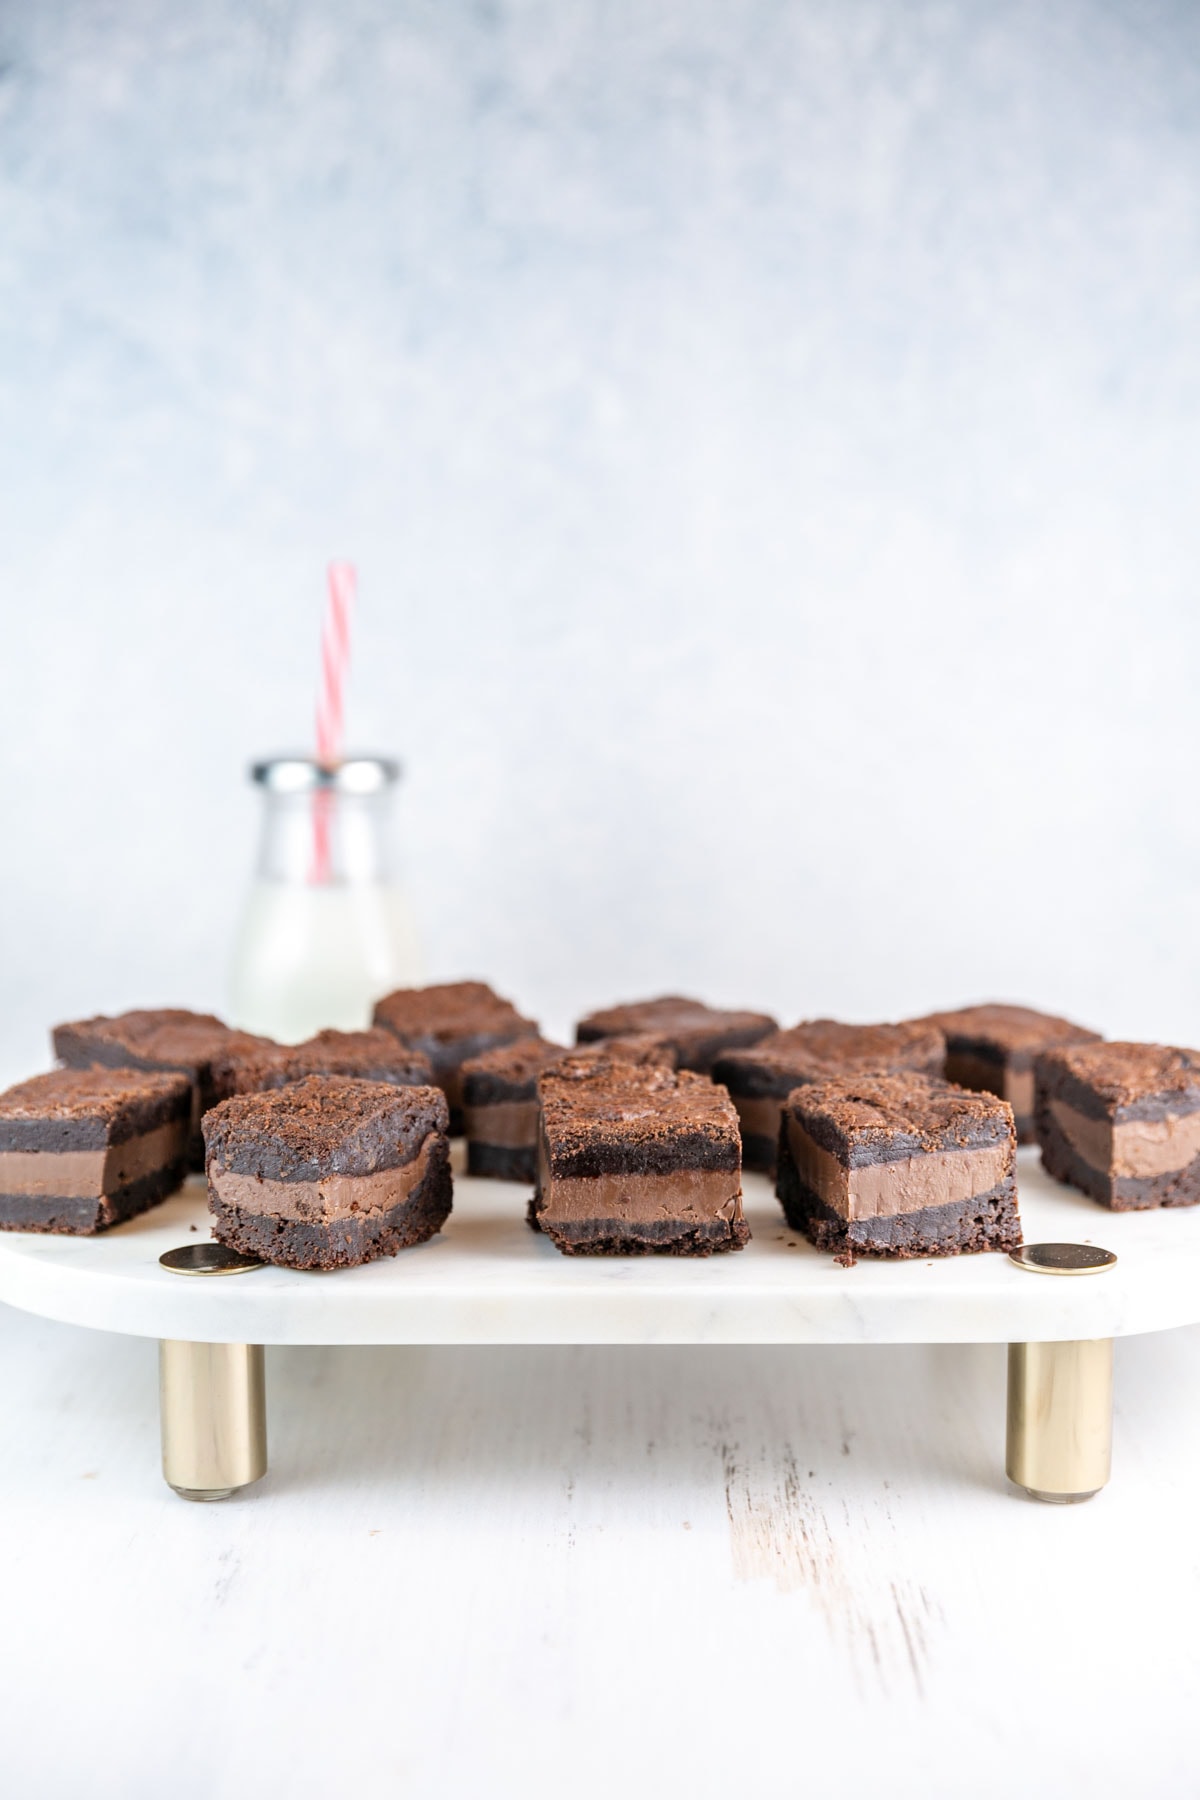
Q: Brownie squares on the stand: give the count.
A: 12